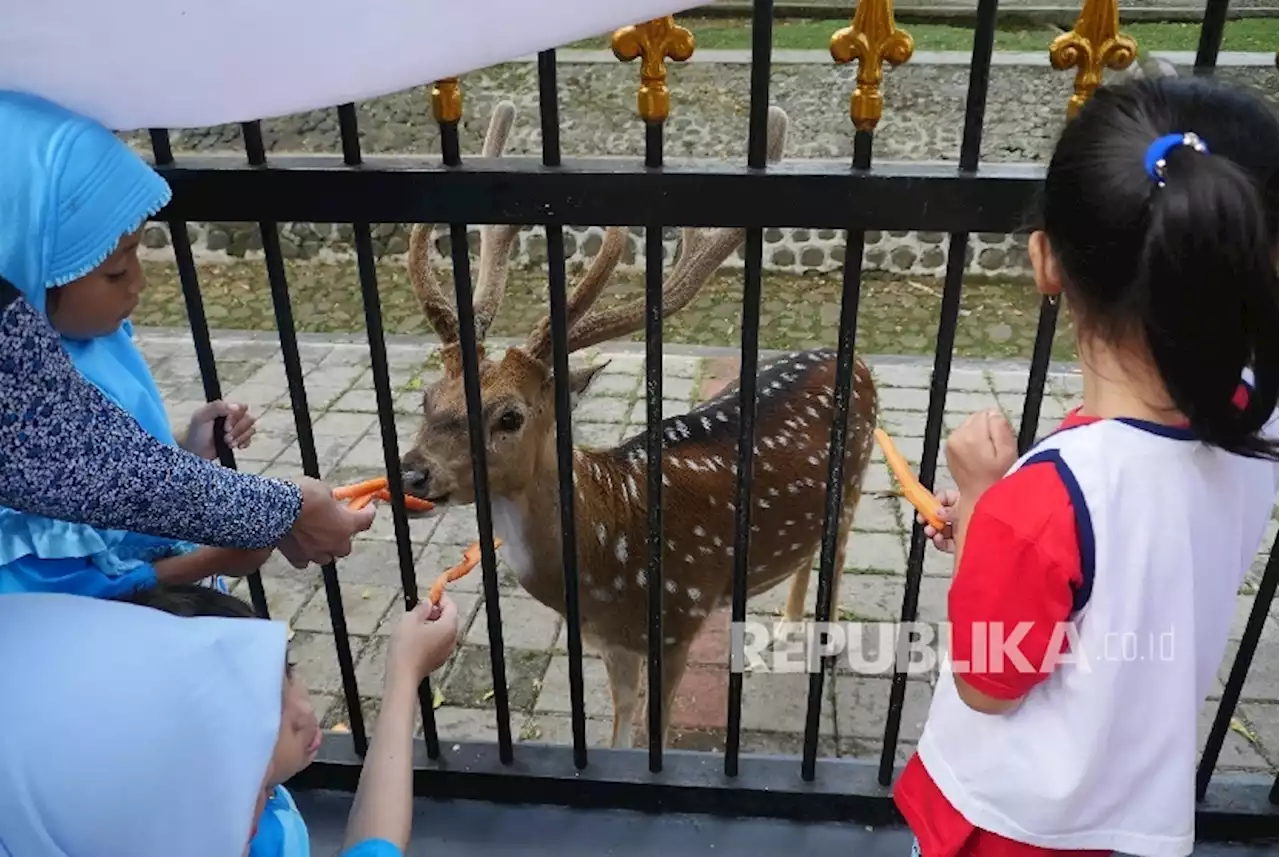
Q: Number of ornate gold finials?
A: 4